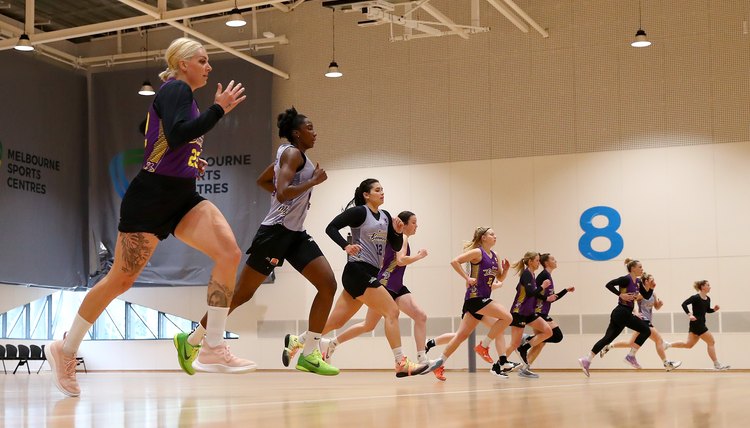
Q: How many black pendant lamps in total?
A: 5